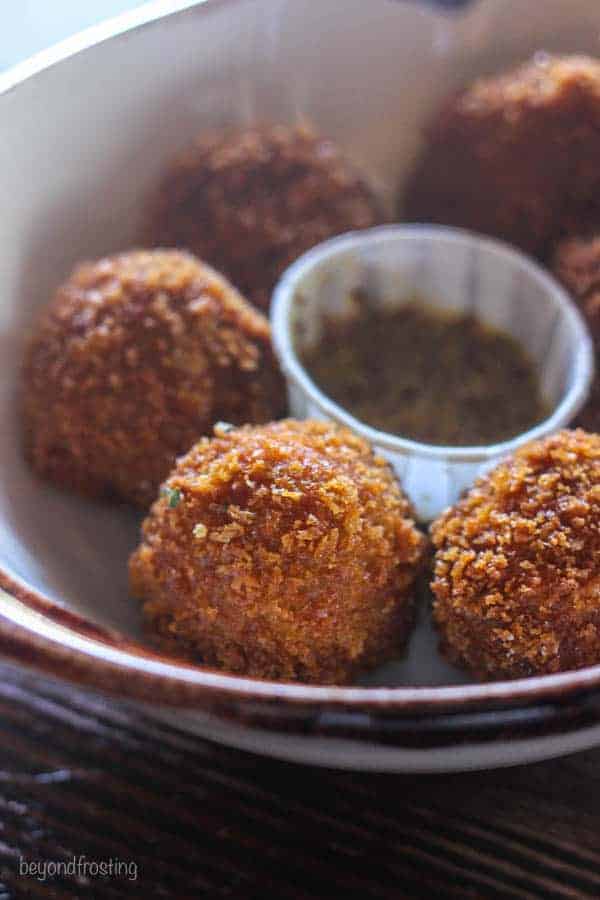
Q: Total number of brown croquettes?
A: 6